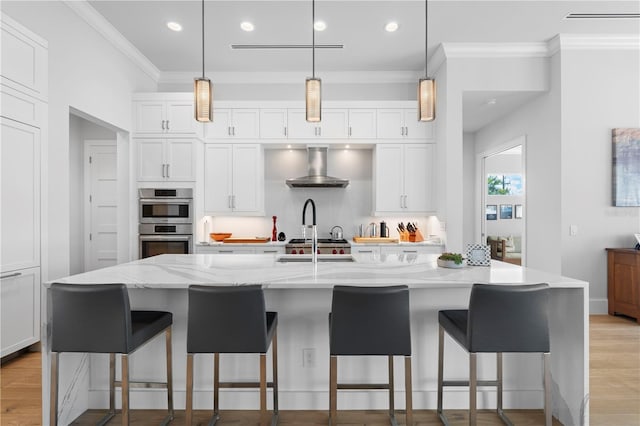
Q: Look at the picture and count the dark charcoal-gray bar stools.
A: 4